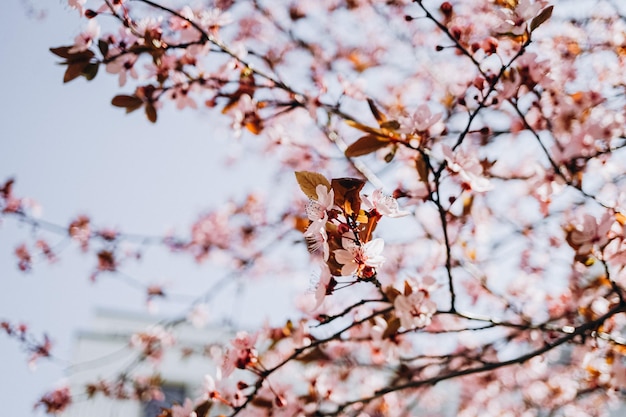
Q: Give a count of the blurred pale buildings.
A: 1